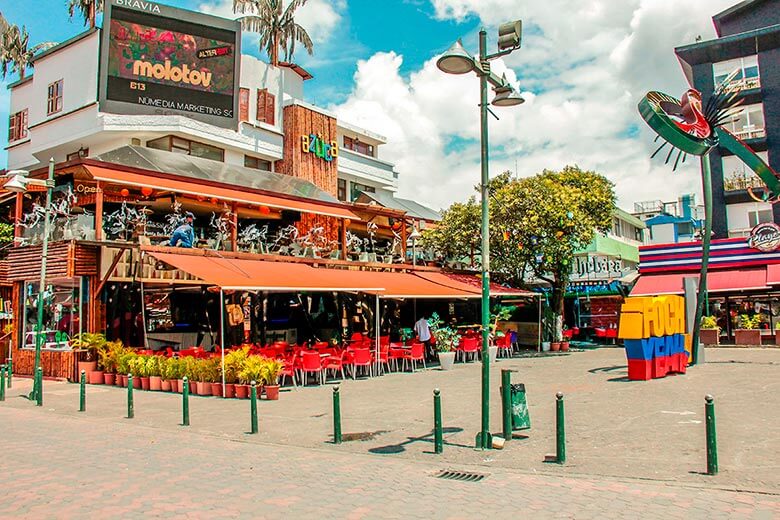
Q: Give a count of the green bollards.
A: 11